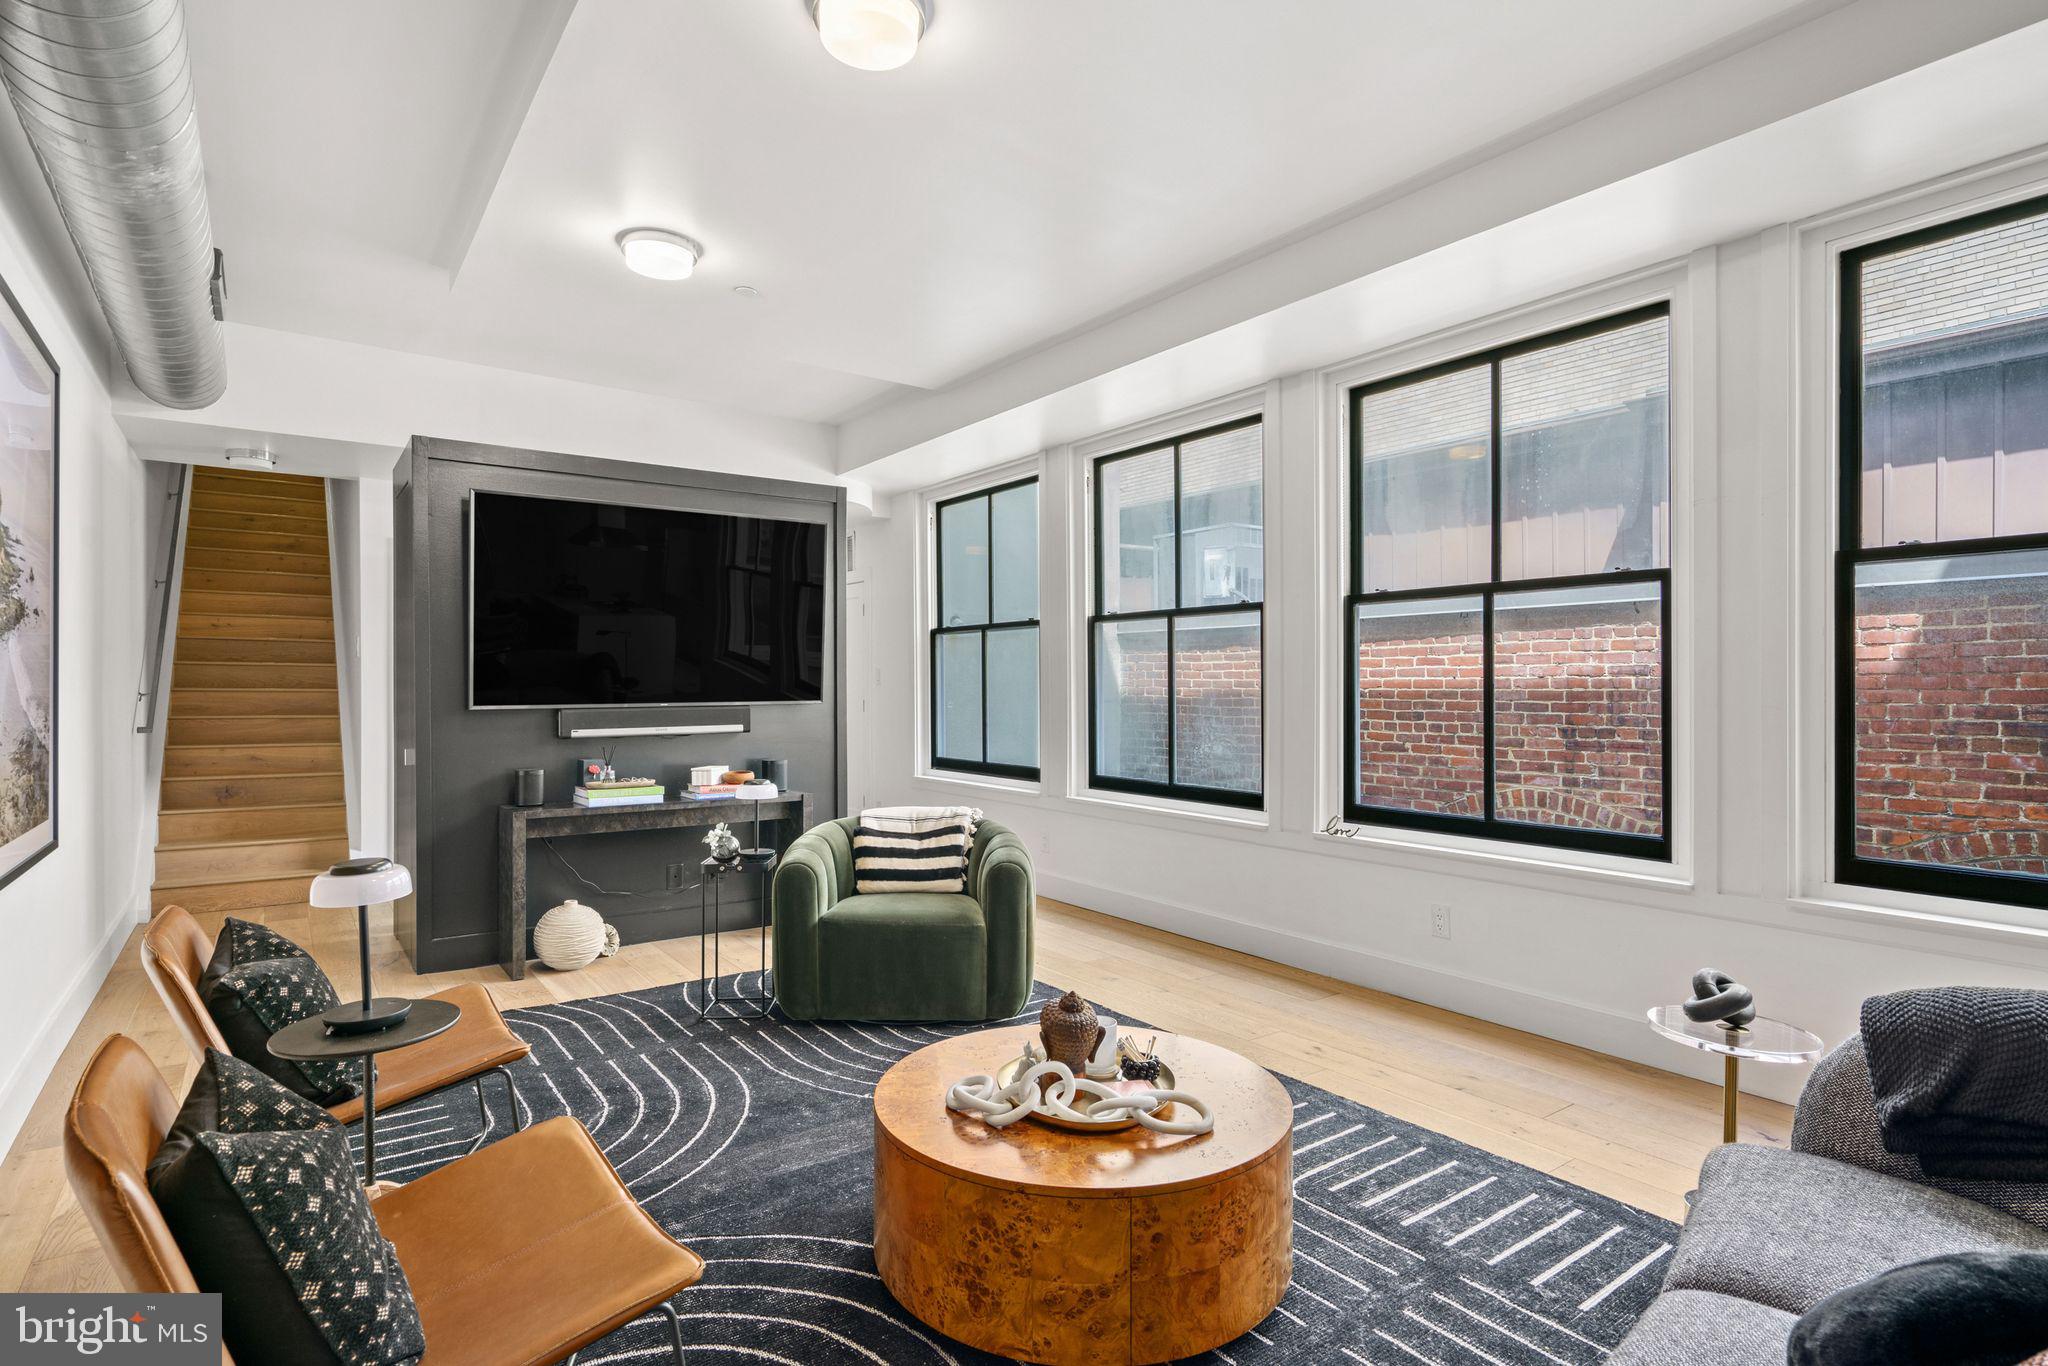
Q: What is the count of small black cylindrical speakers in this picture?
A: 2